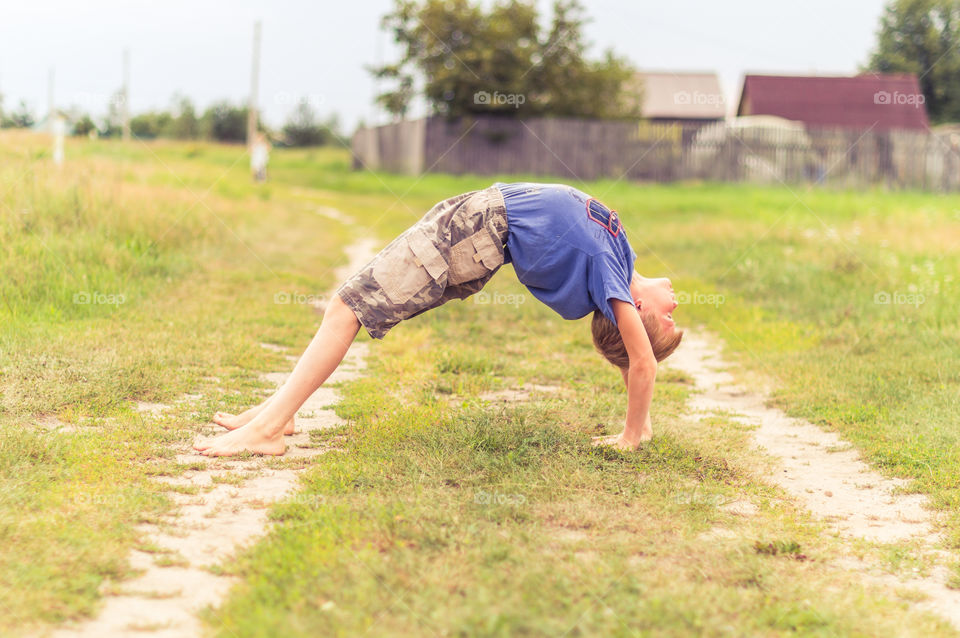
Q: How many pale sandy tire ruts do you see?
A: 2